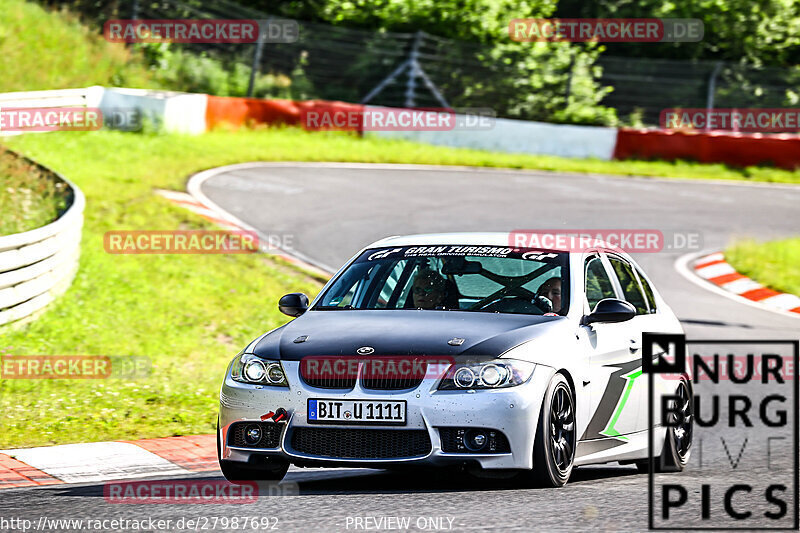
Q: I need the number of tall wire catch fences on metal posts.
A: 1